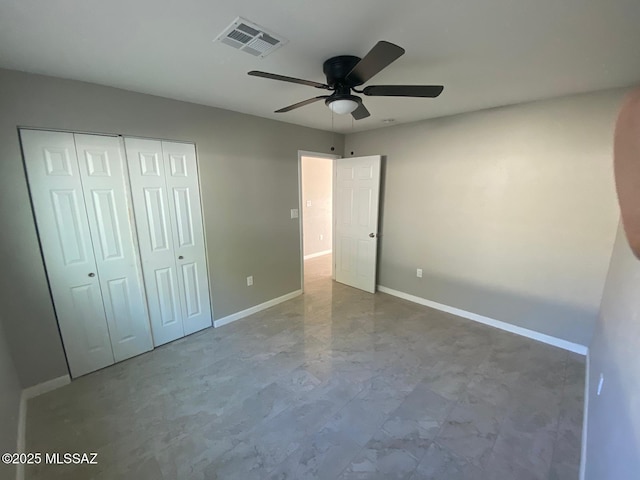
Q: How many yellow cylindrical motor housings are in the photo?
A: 0